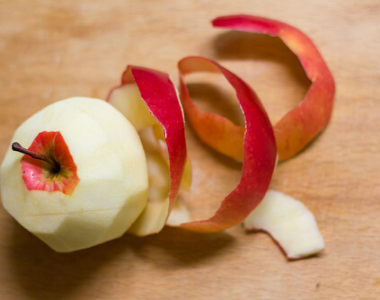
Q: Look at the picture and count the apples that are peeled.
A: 1